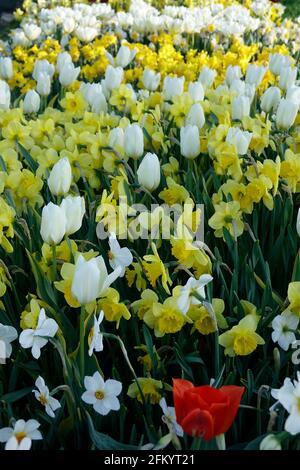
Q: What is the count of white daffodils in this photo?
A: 11